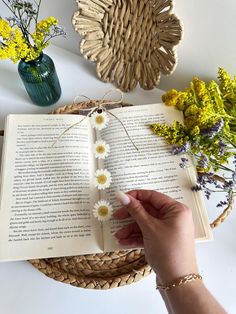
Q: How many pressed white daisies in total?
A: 4